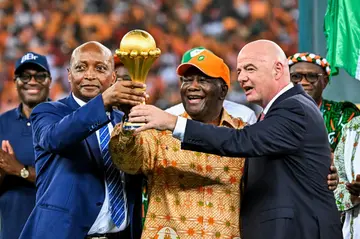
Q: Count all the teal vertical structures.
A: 1